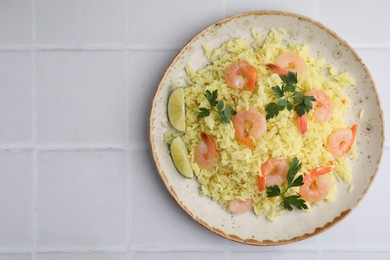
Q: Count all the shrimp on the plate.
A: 9